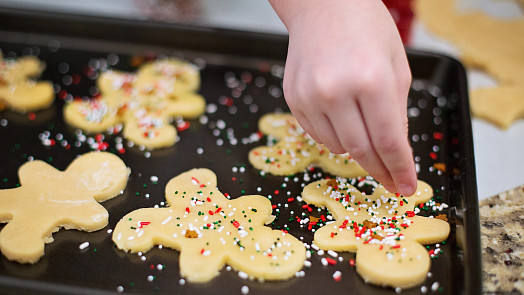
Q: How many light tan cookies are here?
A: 6